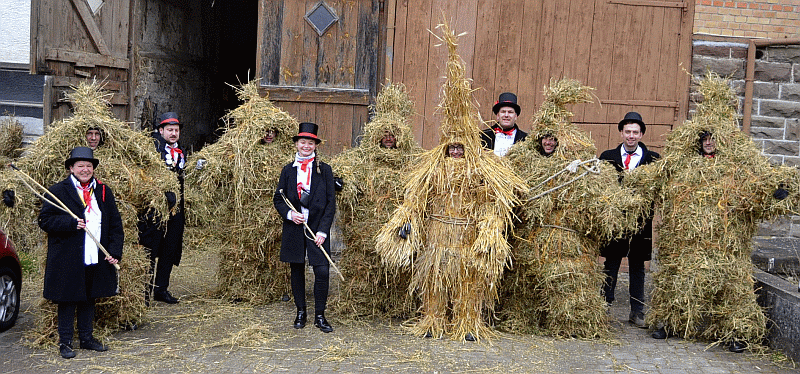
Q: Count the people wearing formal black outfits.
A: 5